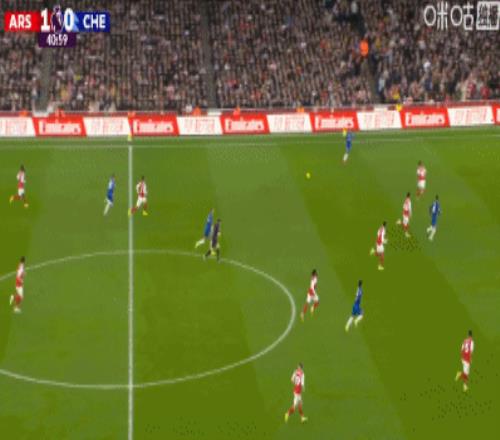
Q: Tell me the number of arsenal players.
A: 9